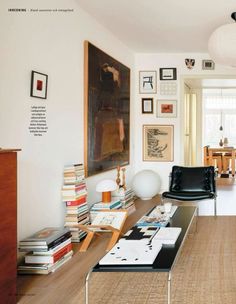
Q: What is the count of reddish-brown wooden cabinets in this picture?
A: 1